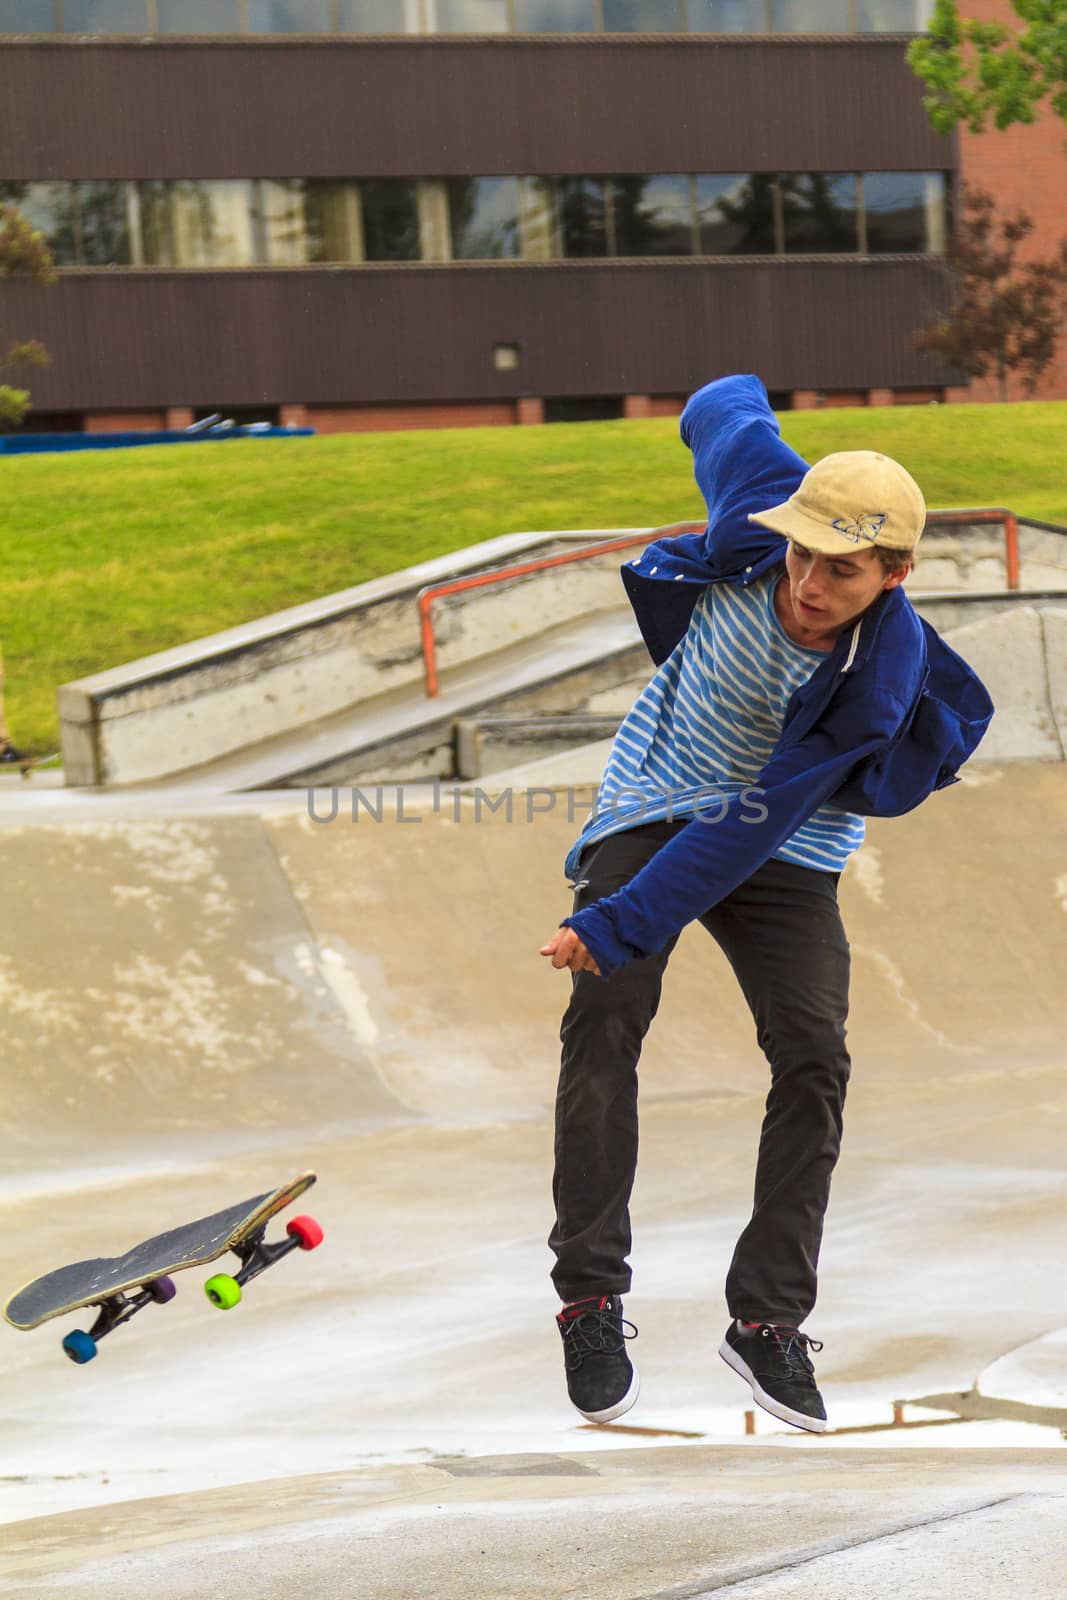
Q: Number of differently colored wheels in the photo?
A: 4